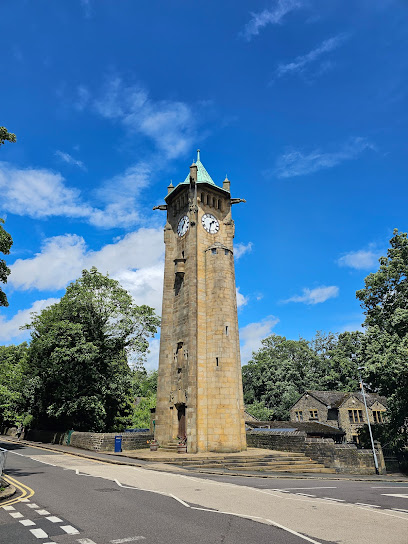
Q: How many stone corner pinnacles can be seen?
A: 3